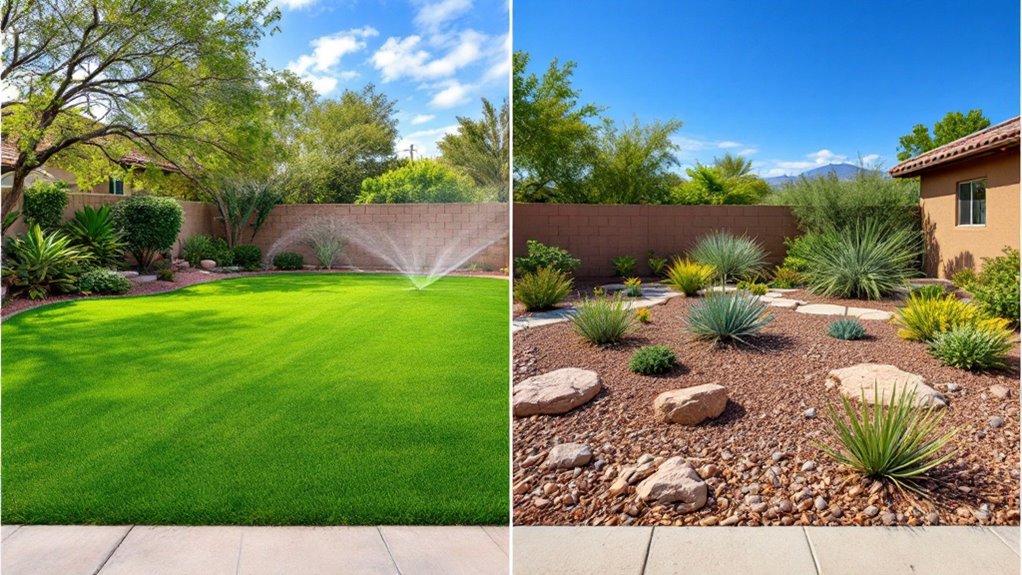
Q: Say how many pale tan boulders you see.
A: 5